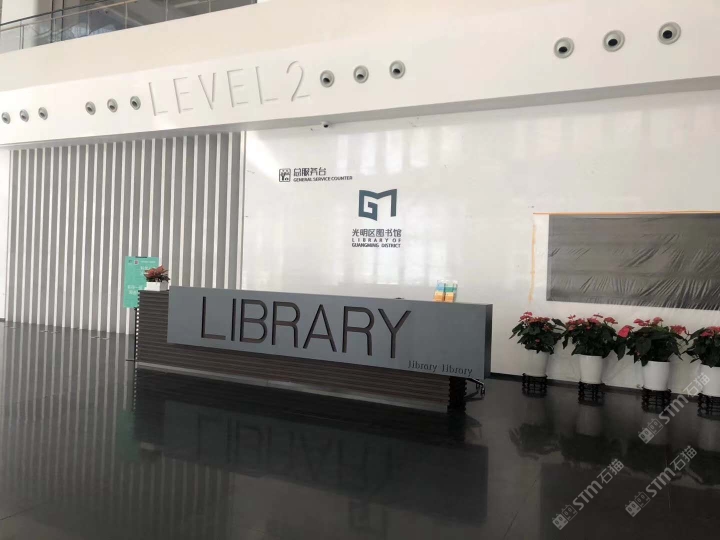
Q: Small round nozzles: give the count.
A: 12